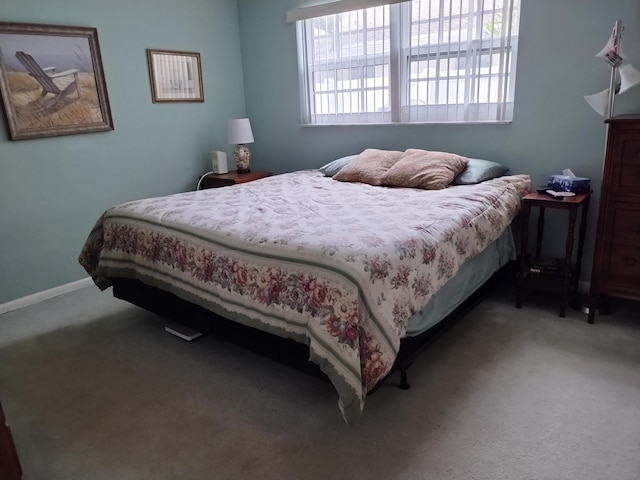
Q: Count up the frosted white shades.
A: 3